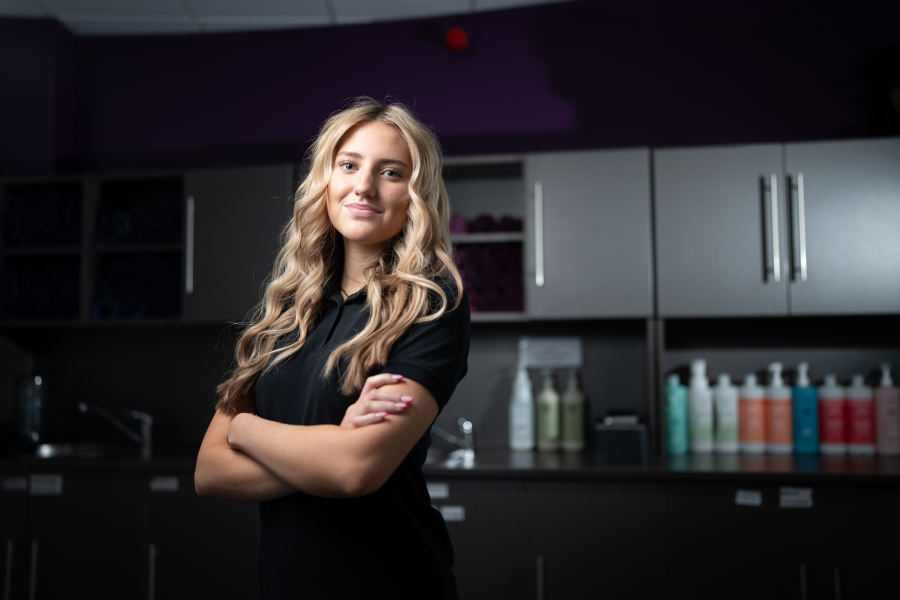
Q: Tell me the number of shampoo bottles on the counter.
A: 12